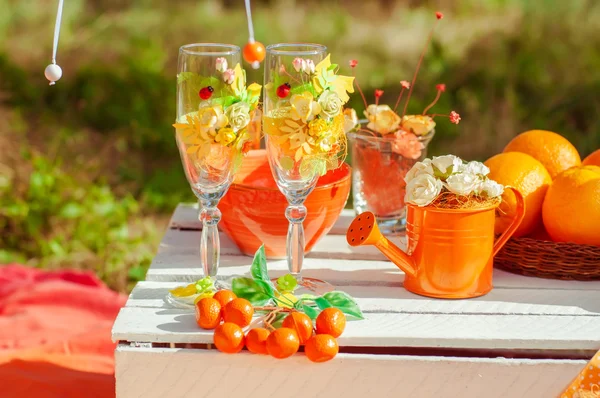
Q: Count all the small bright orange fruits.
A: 9